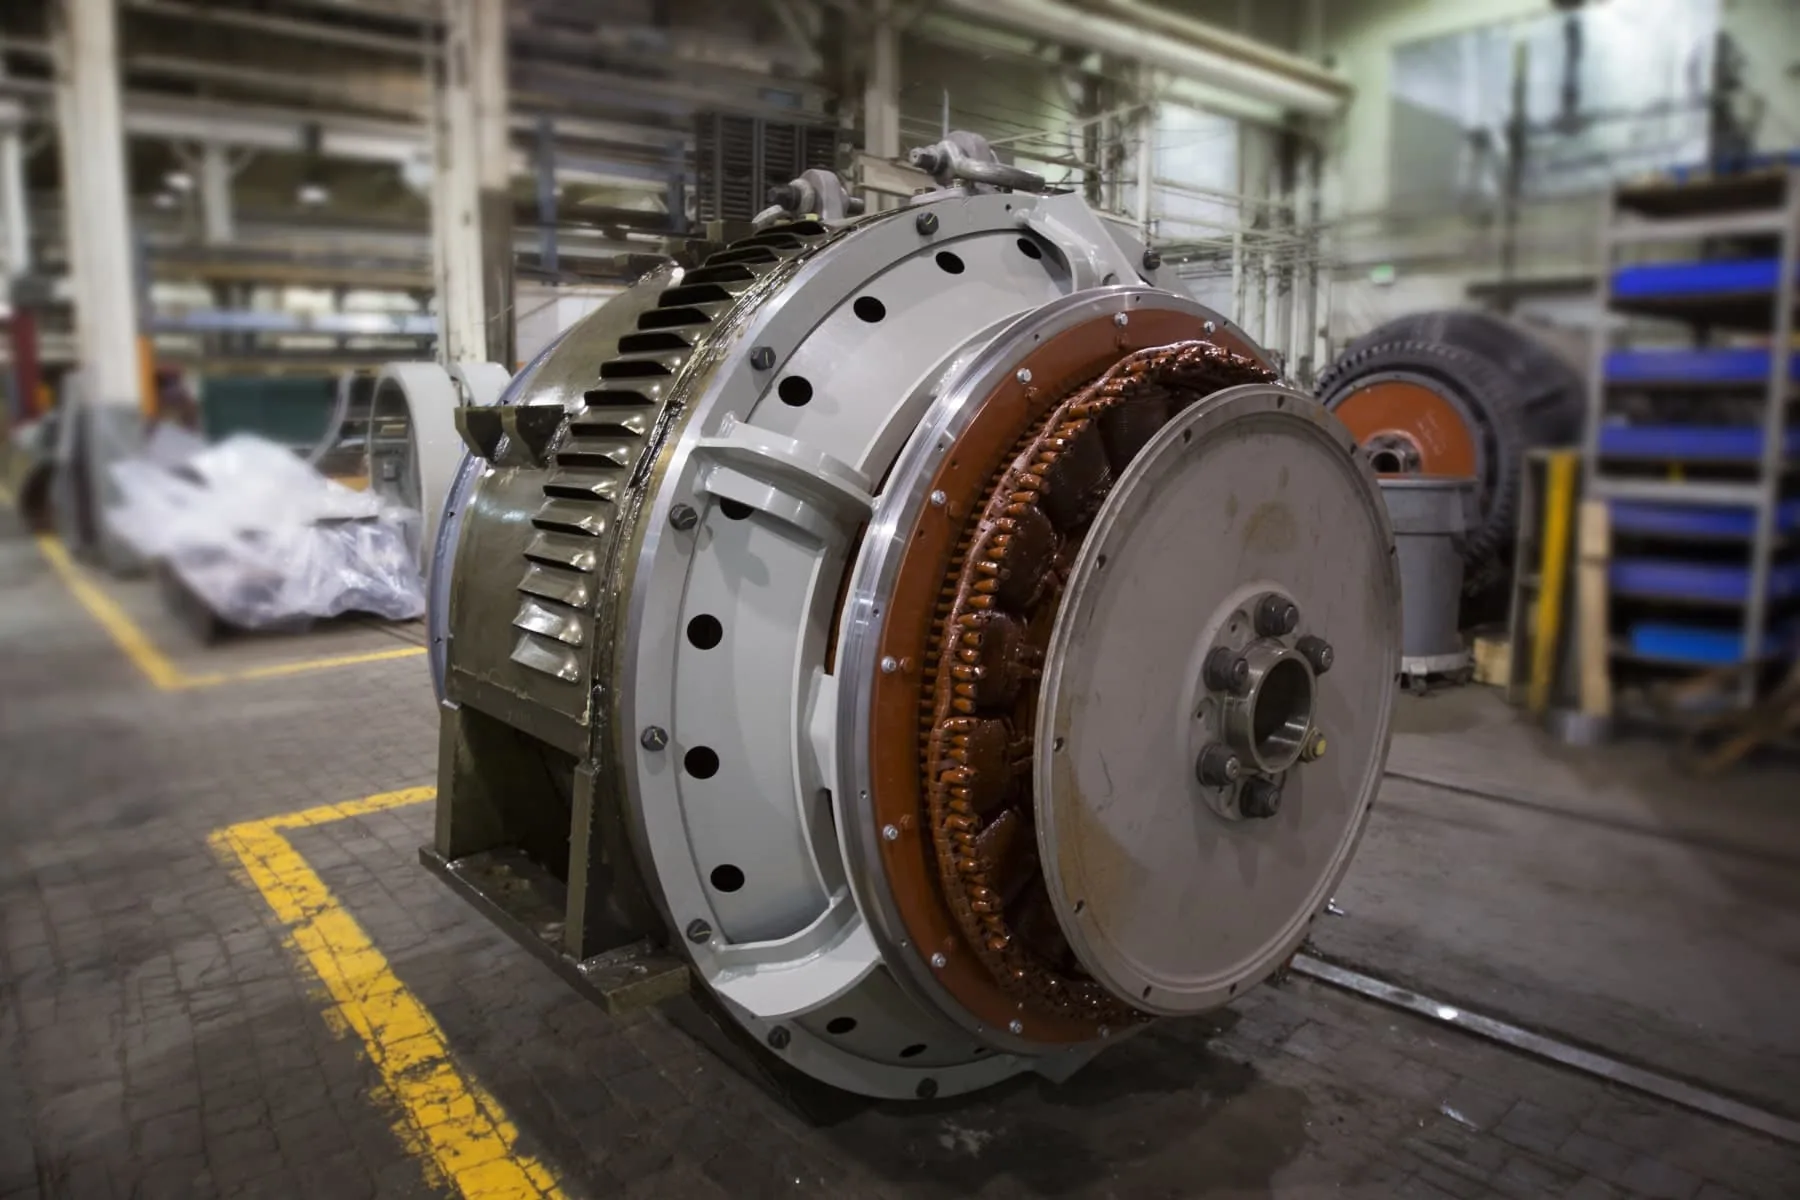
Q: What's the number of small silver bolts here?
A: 9